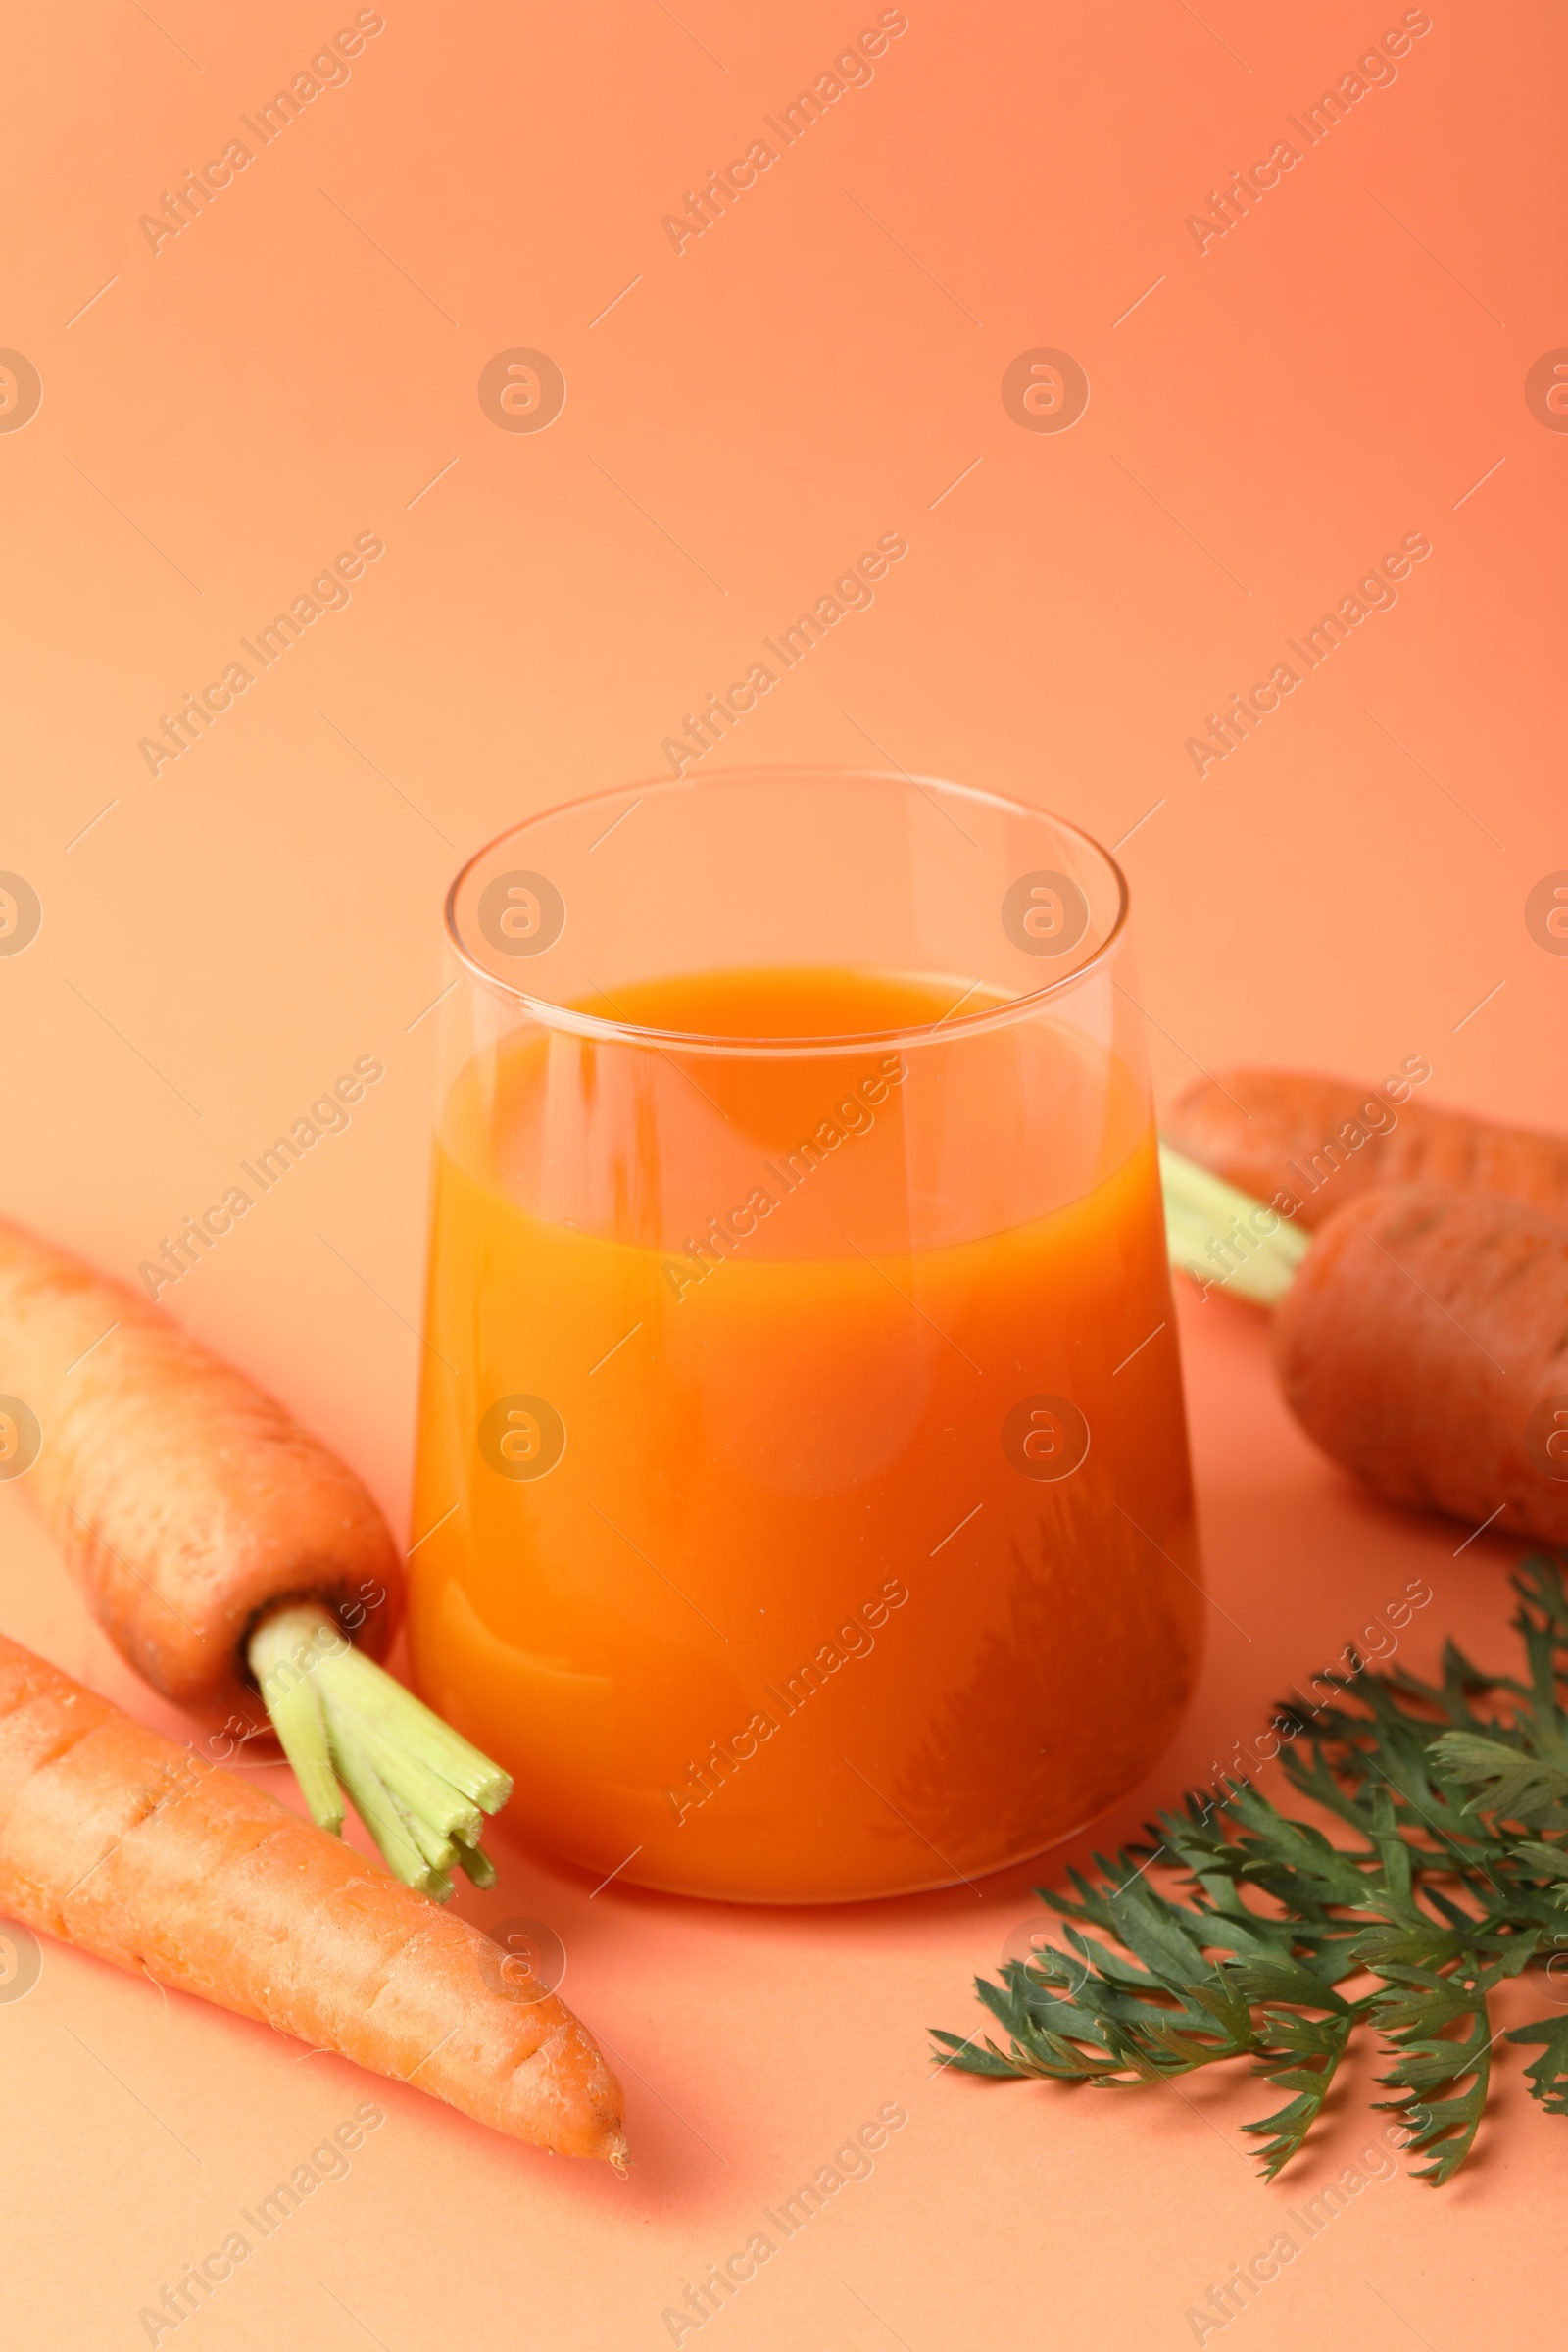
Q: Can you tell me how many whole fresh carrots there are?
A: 4